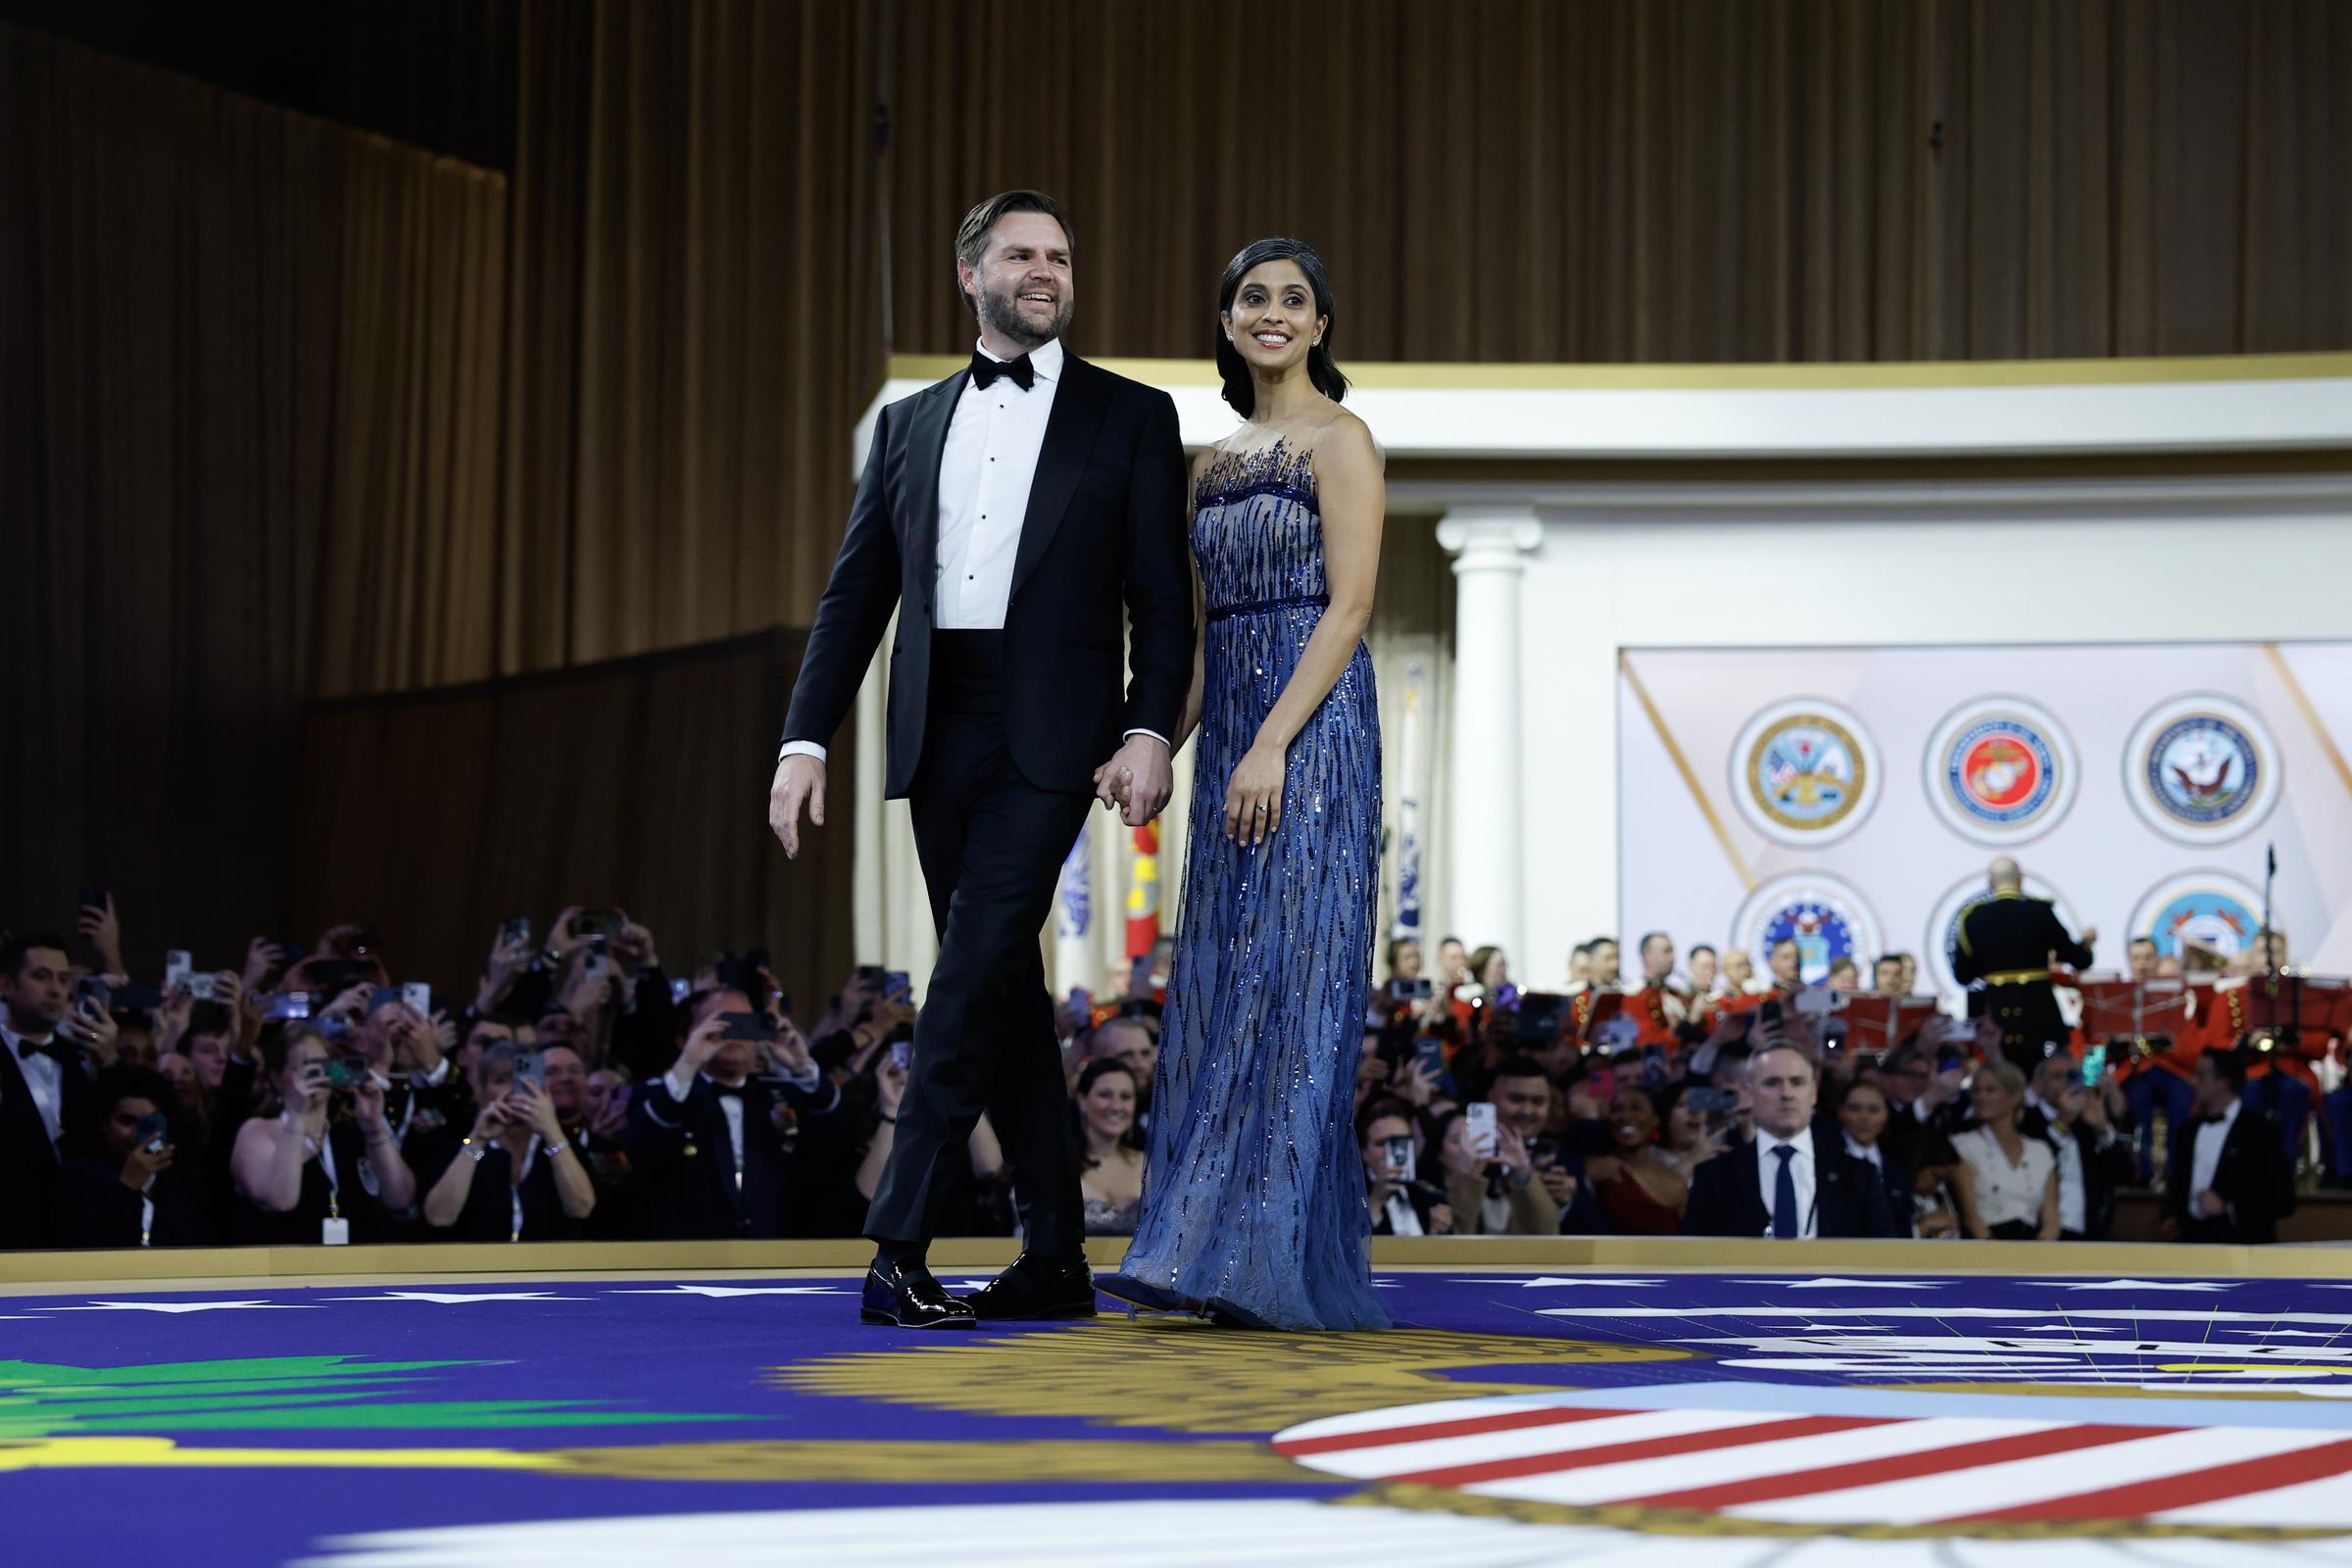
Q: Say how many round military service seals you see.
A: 6